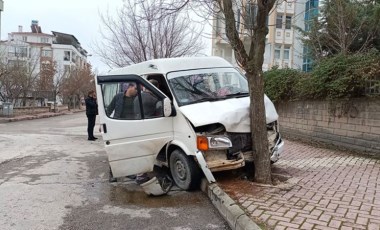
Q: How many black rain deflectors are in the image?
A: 1